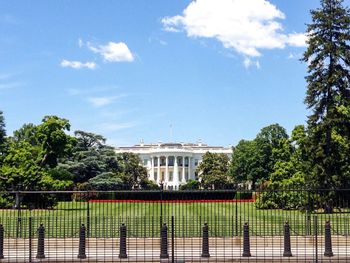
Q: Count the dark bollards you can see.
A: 9